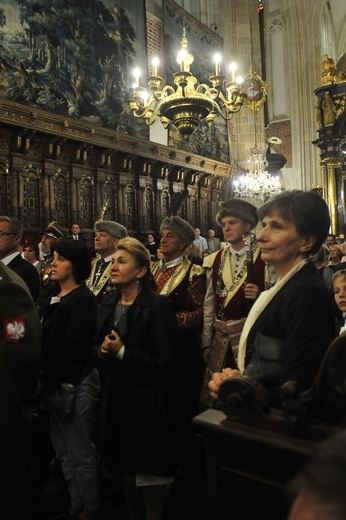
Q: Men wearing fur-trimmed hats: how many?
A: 3